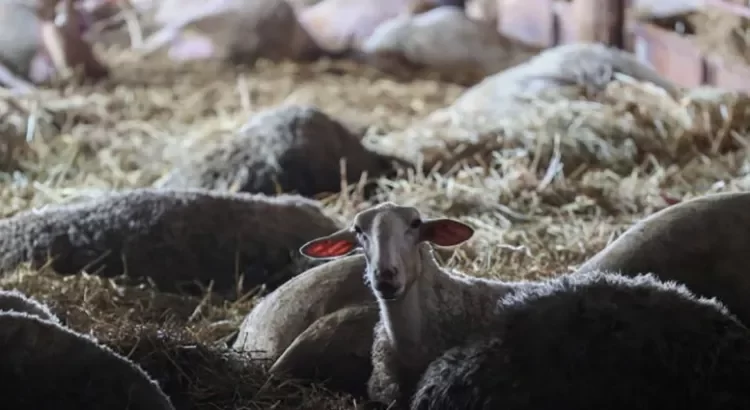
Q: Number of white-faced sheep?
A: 1